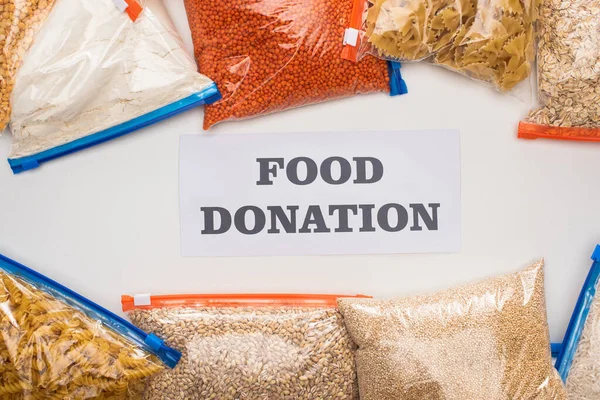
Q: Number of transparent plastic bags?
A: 9